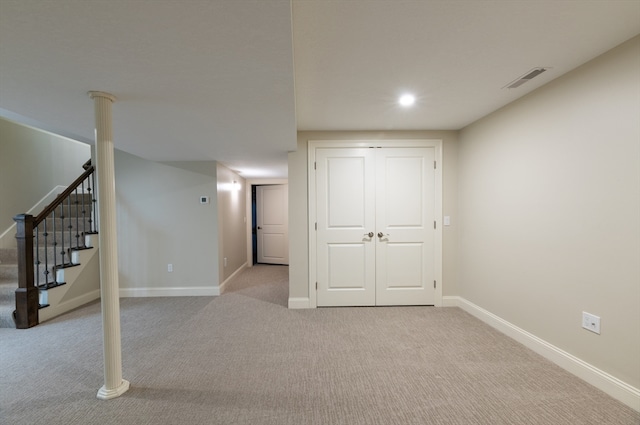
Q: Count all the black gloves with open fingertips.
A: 0